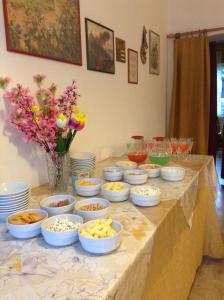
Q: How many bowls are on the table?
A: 13